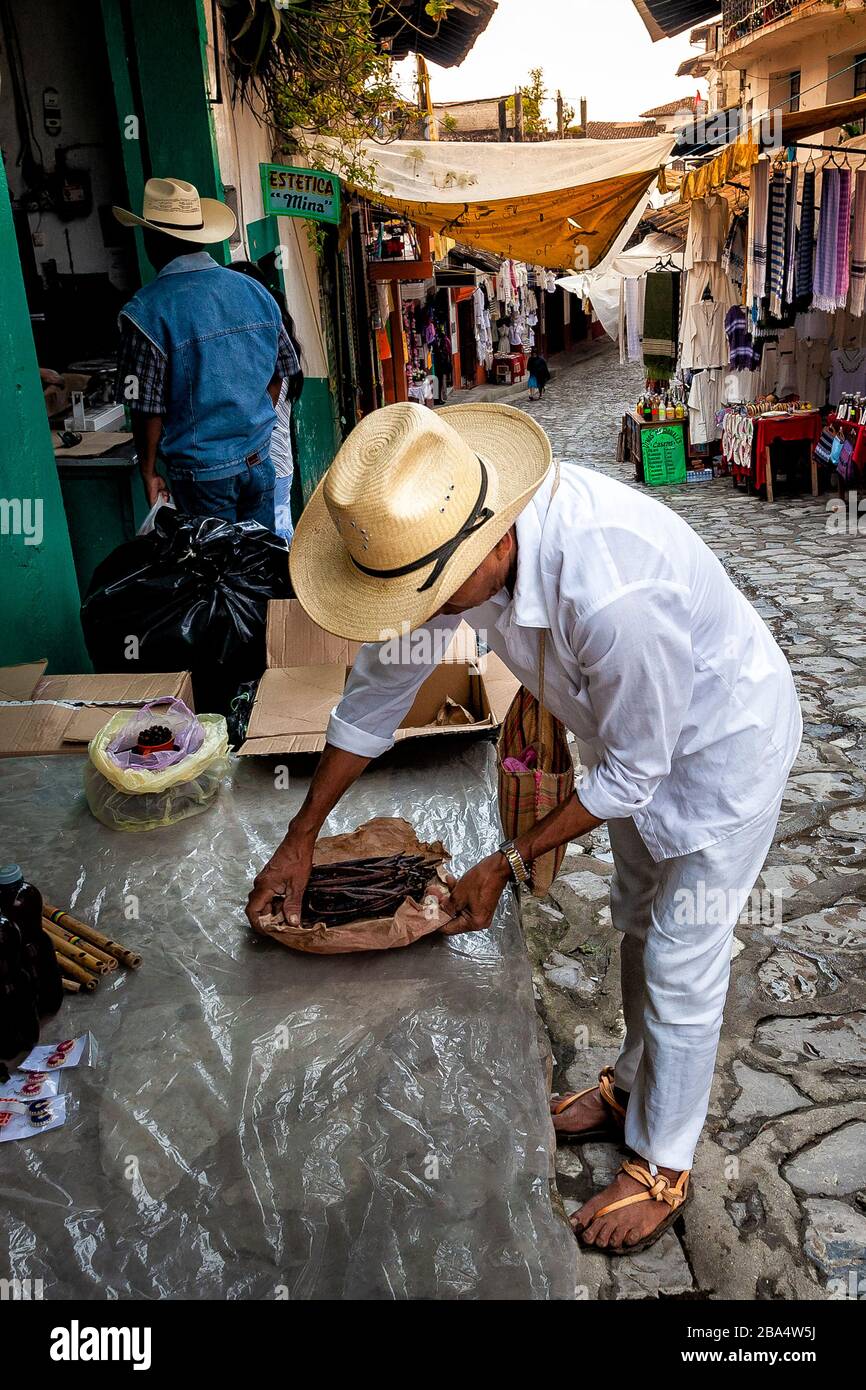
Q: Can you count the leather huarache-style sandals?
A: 2